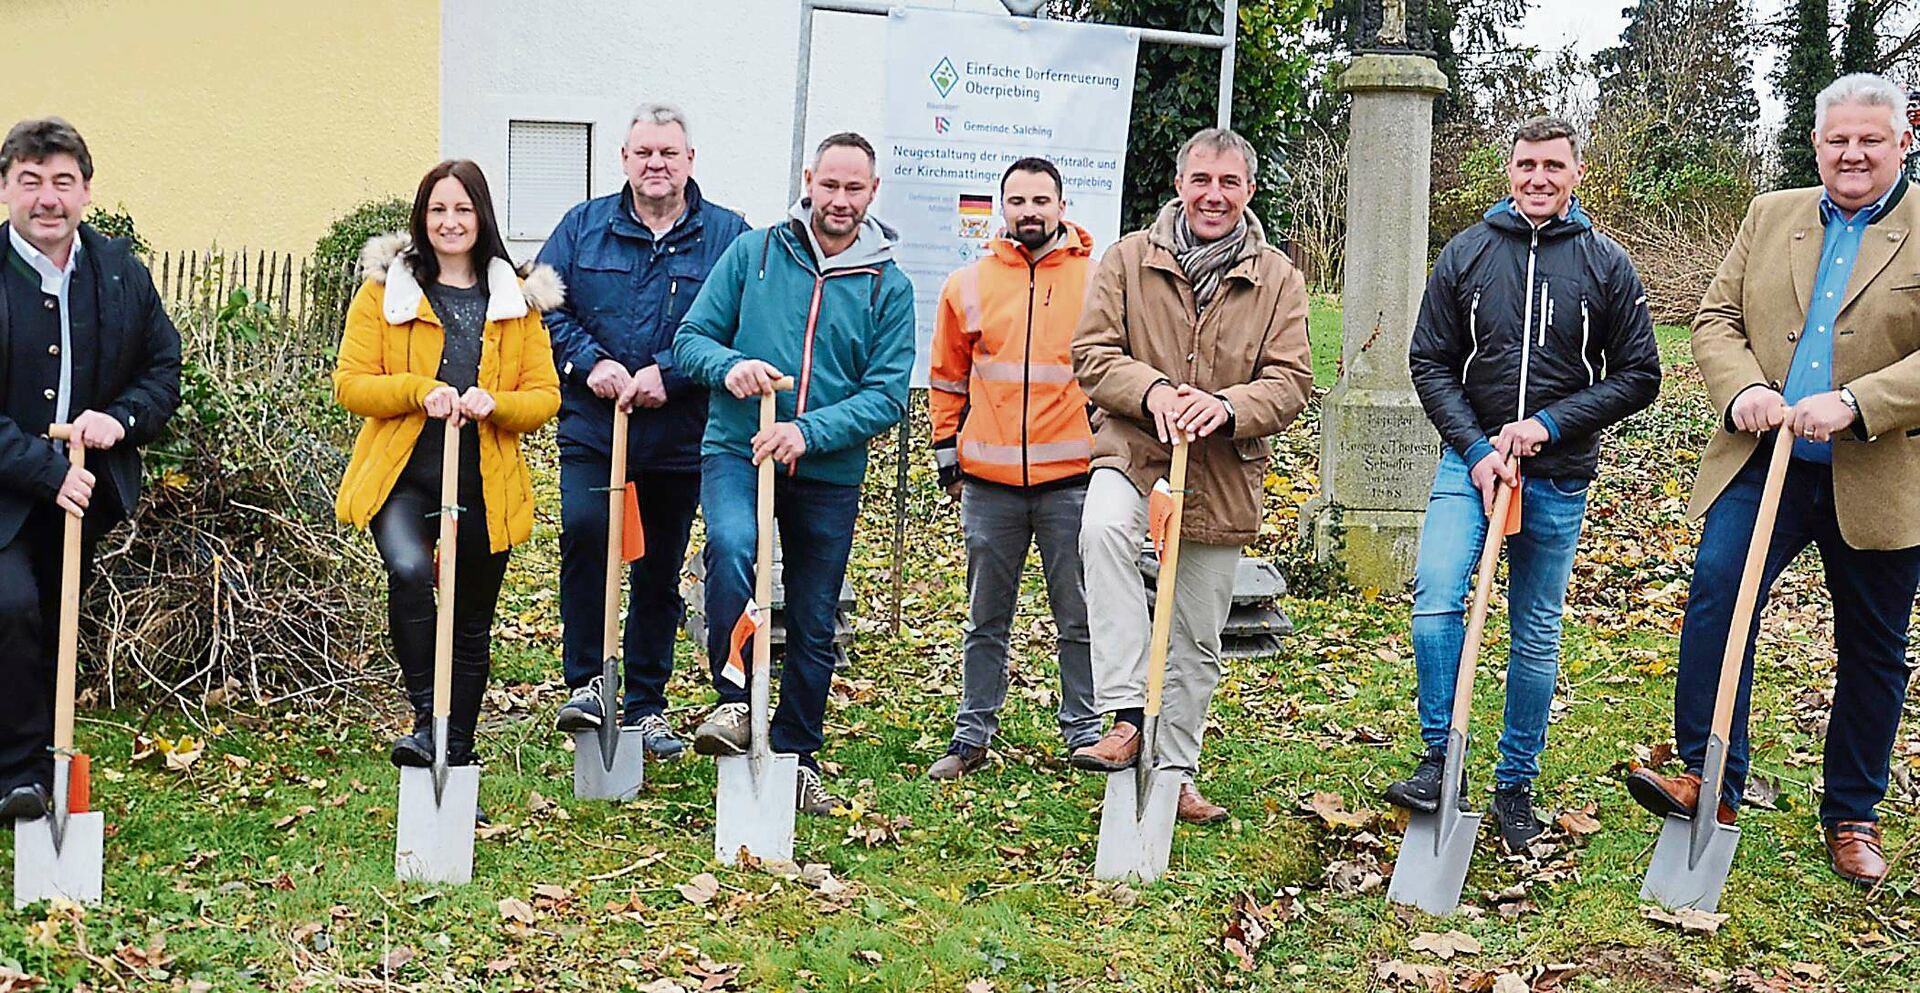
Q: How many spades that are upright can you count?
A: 7